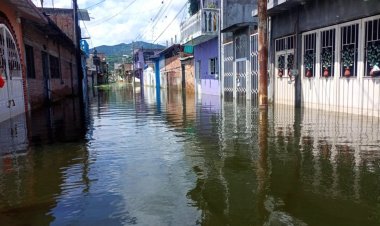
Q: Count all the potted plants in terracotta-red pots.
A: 6